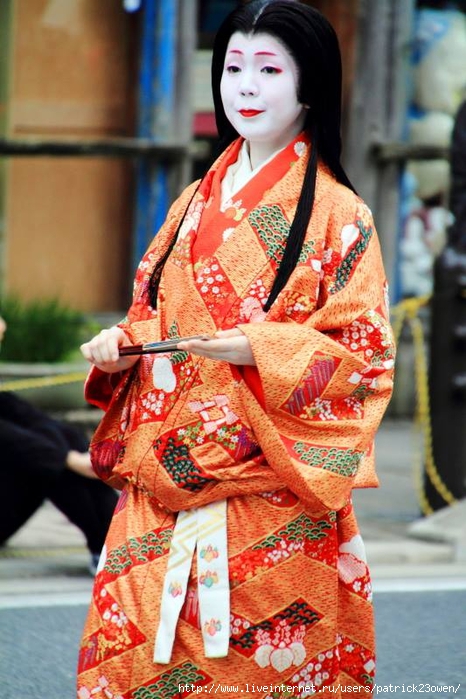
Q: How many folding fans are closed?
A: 1